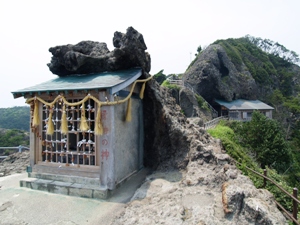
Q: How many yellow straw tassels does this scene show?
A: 7